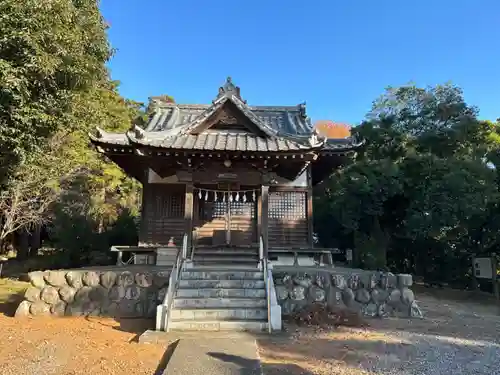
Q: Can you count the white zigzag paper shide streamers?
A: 8